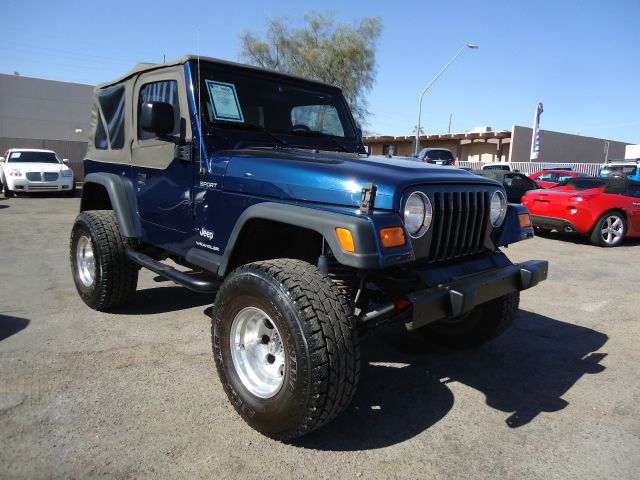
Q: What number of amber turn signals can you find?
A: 3